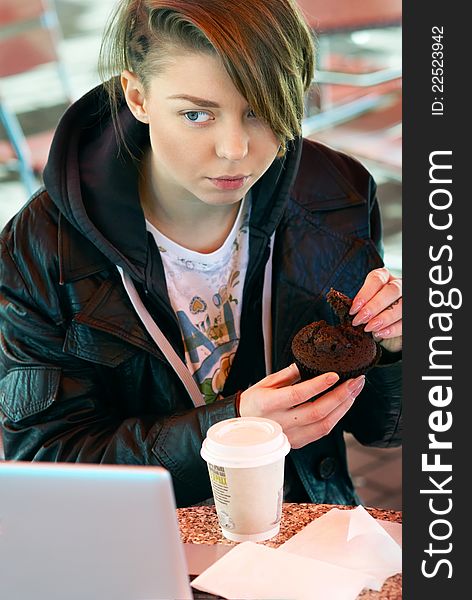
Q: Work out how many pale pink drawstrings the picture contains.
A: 2